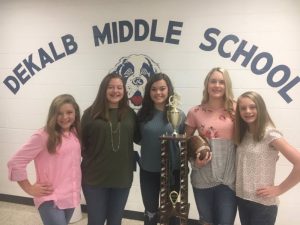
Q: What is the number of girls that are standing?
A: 5